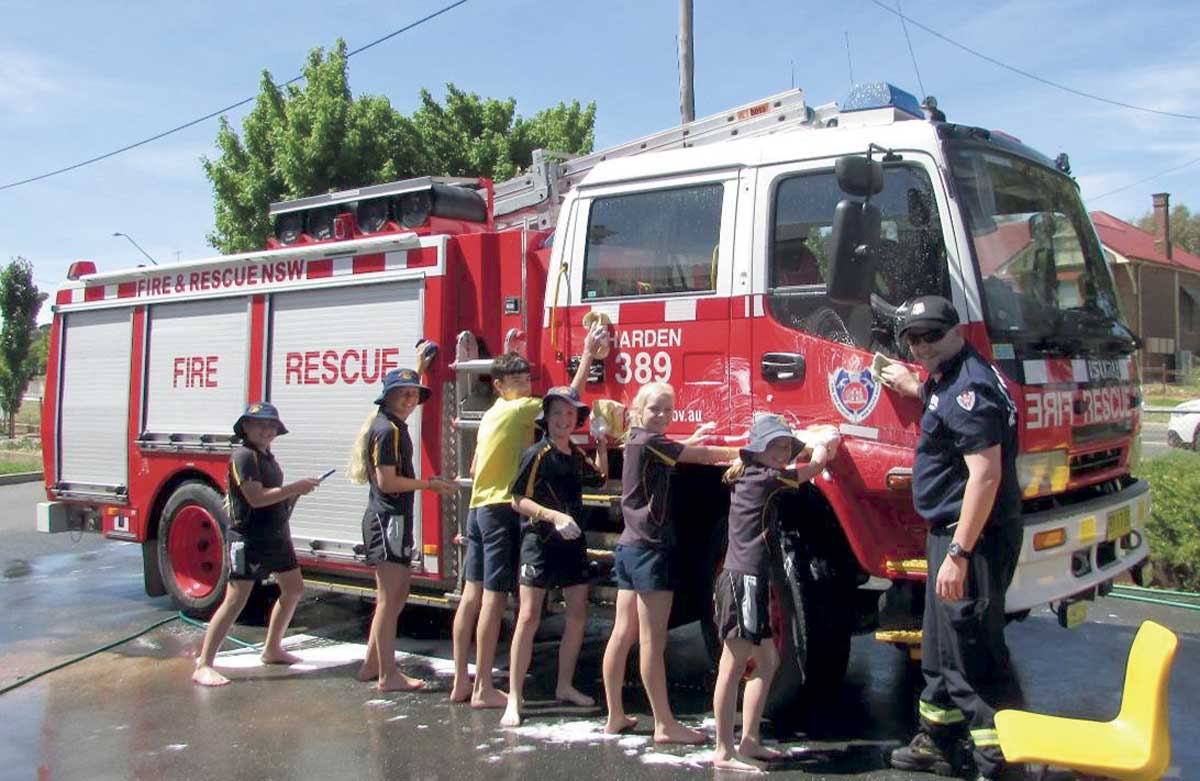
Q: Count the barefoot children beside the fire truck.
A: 6